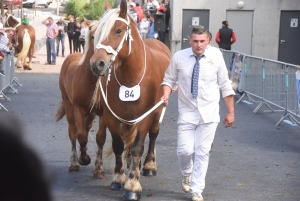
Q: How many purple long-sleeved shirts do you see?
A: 0